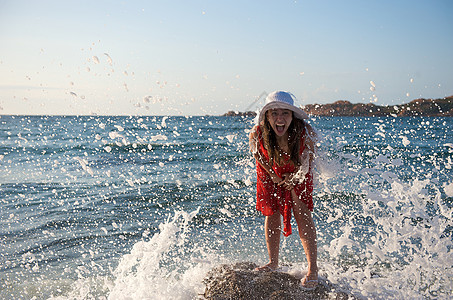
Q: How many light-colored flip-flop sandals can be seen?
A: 2